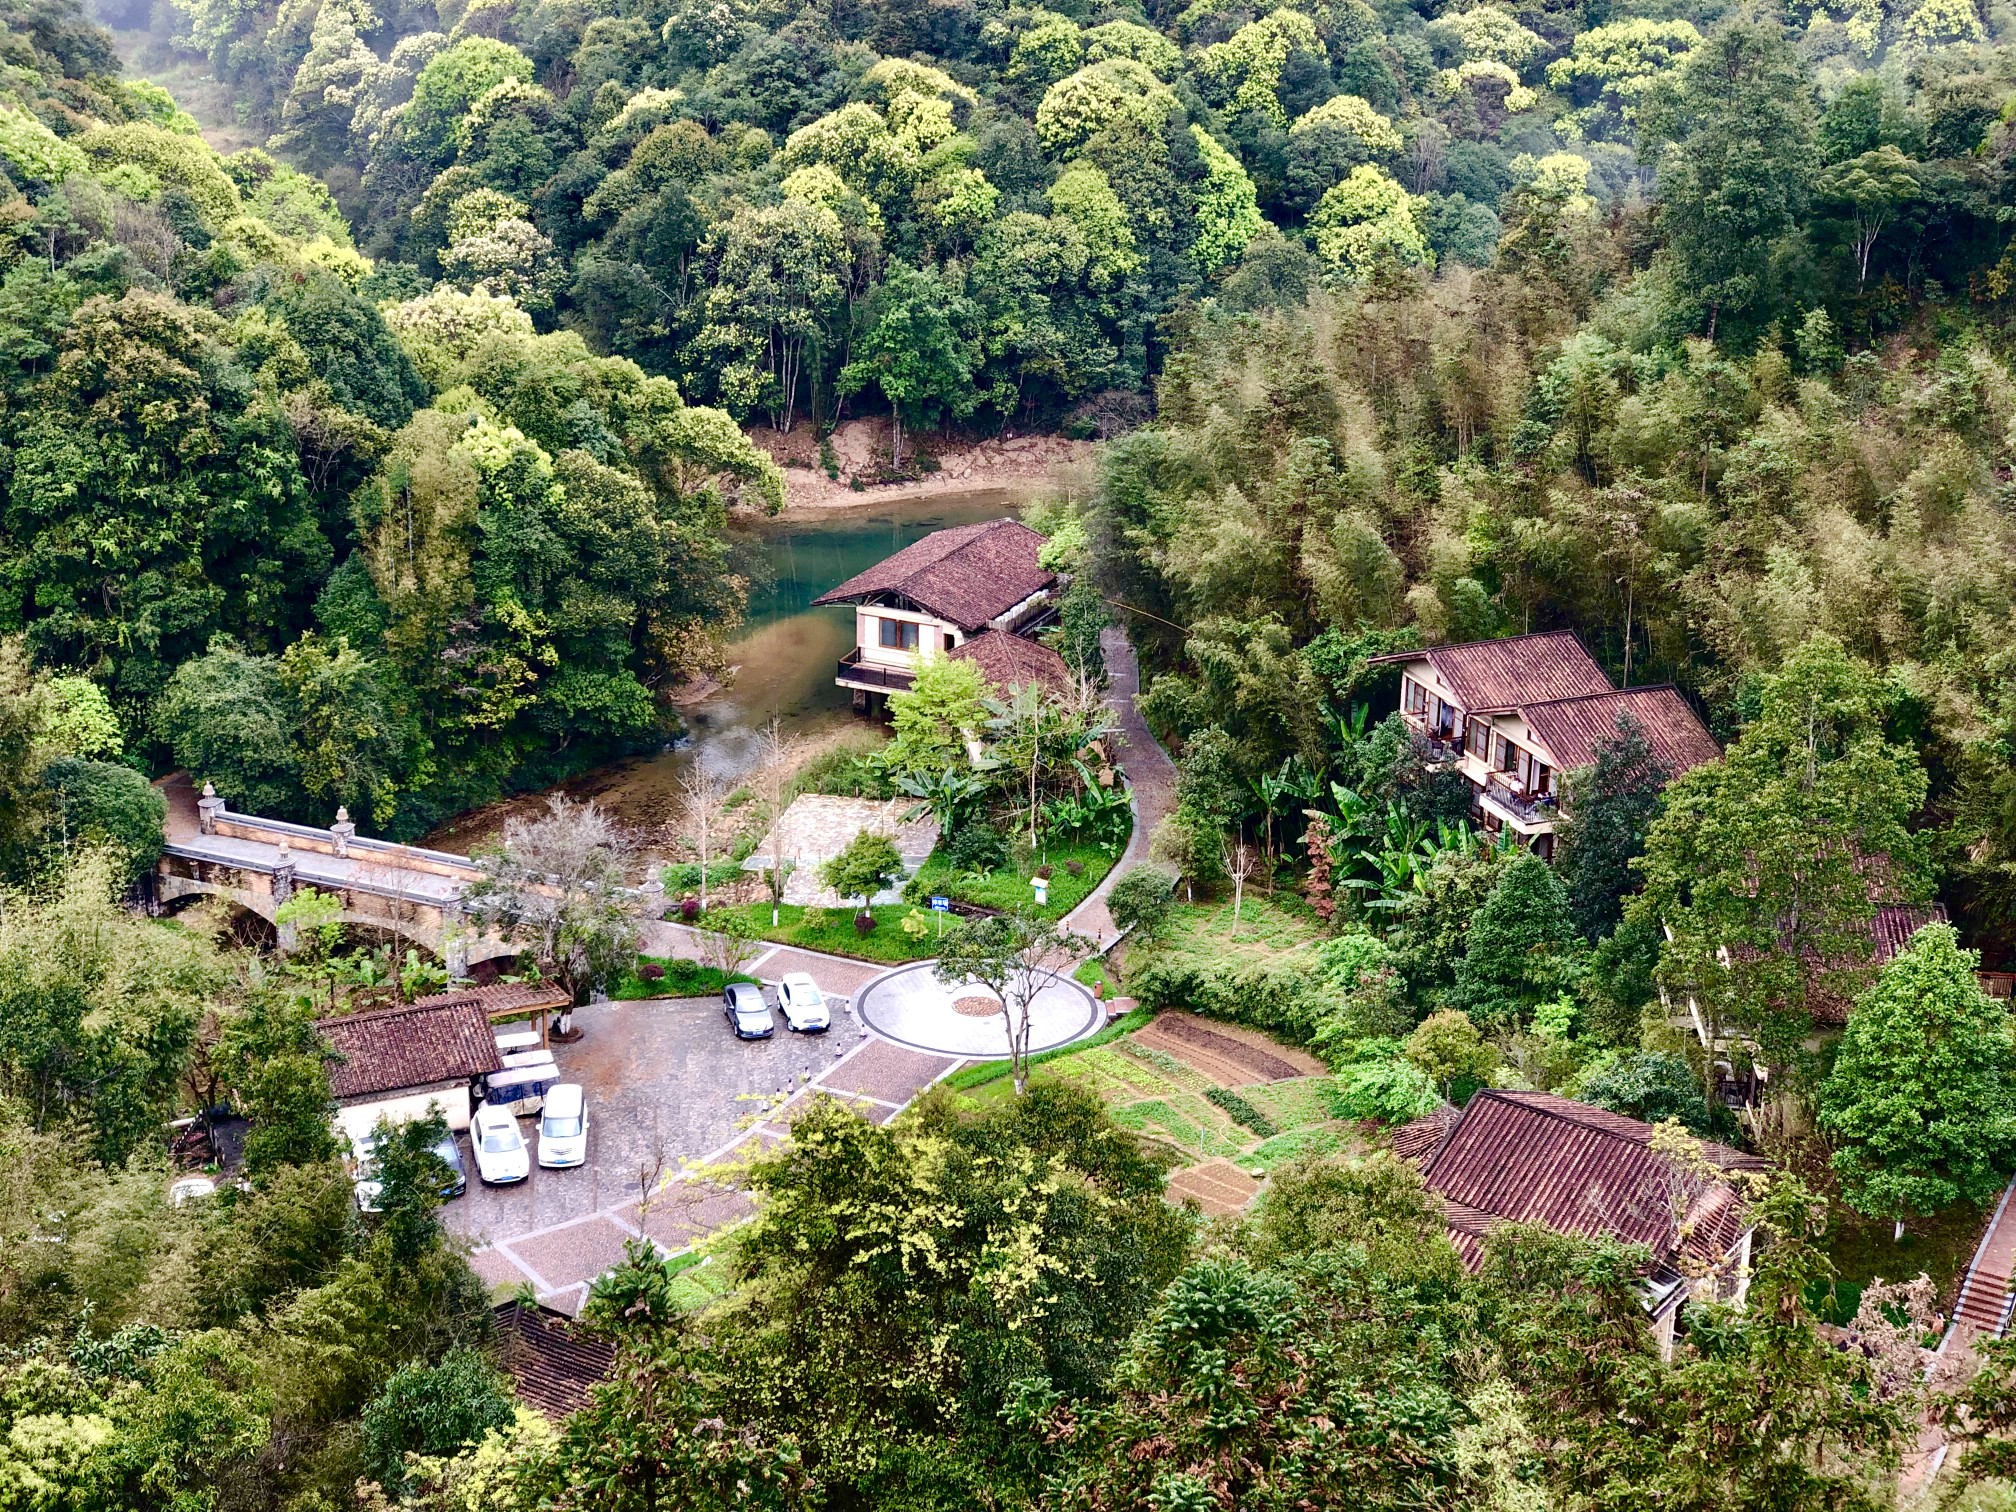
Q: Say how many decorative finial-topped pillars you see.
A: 5